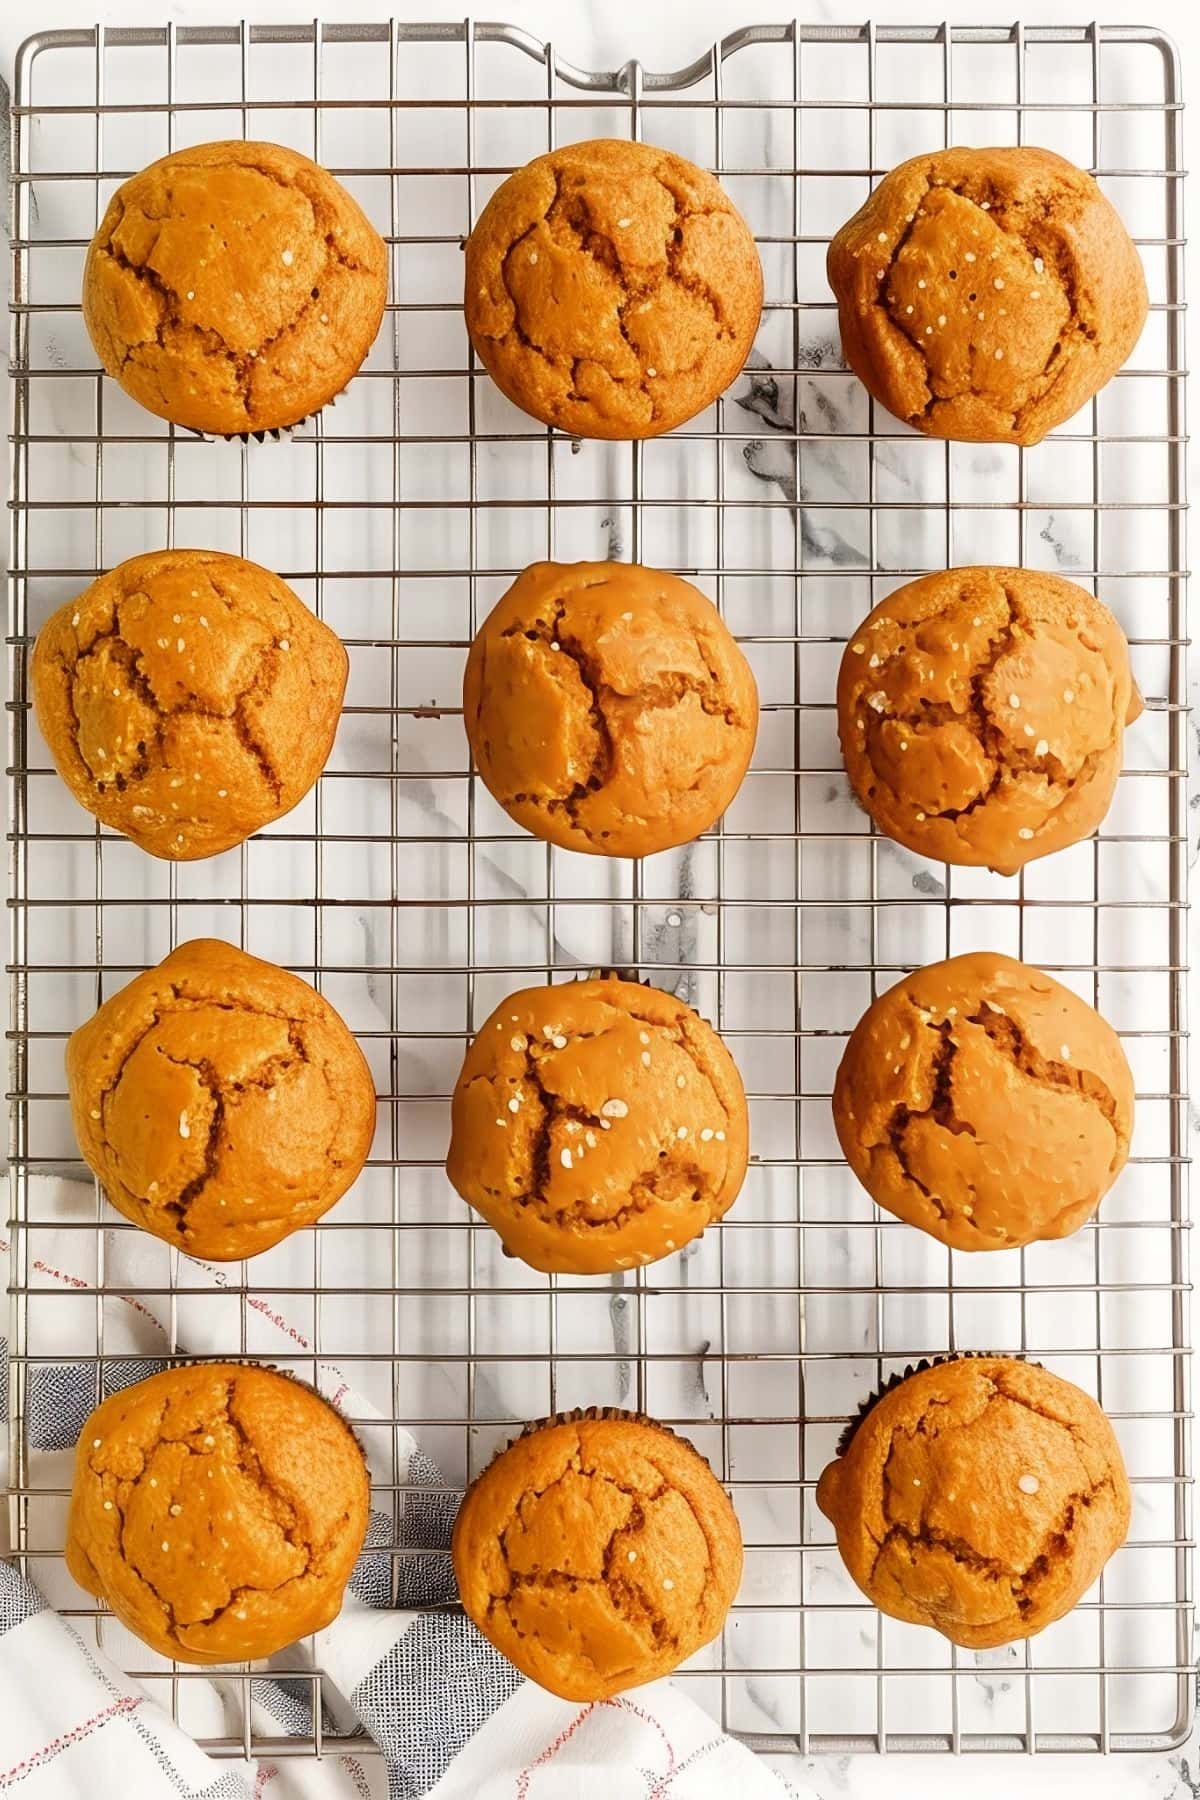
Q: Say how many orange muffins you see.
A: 12